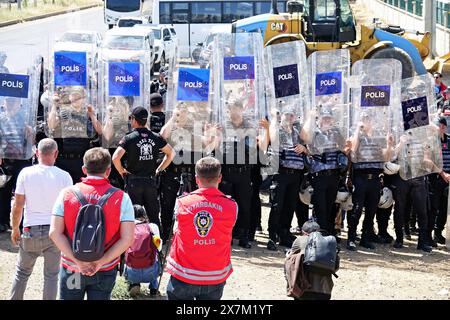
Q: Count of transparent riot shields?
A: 9